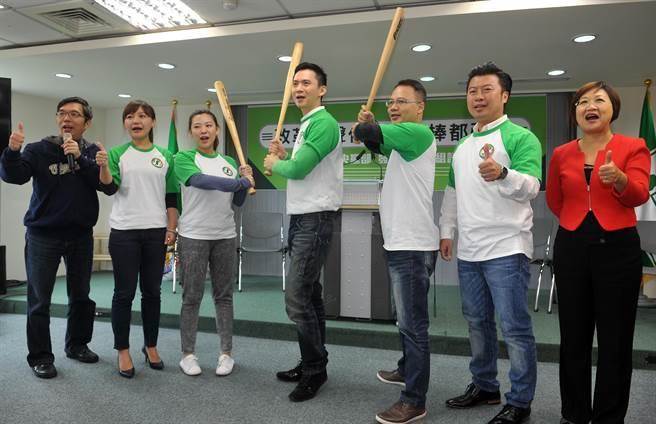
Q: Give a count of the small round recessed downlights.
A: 9